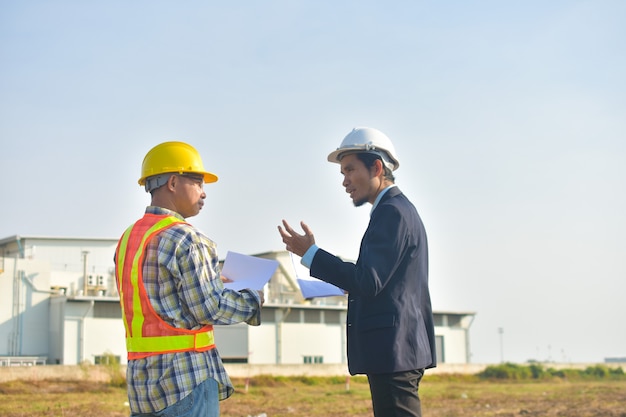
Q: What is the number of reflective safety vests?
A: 1